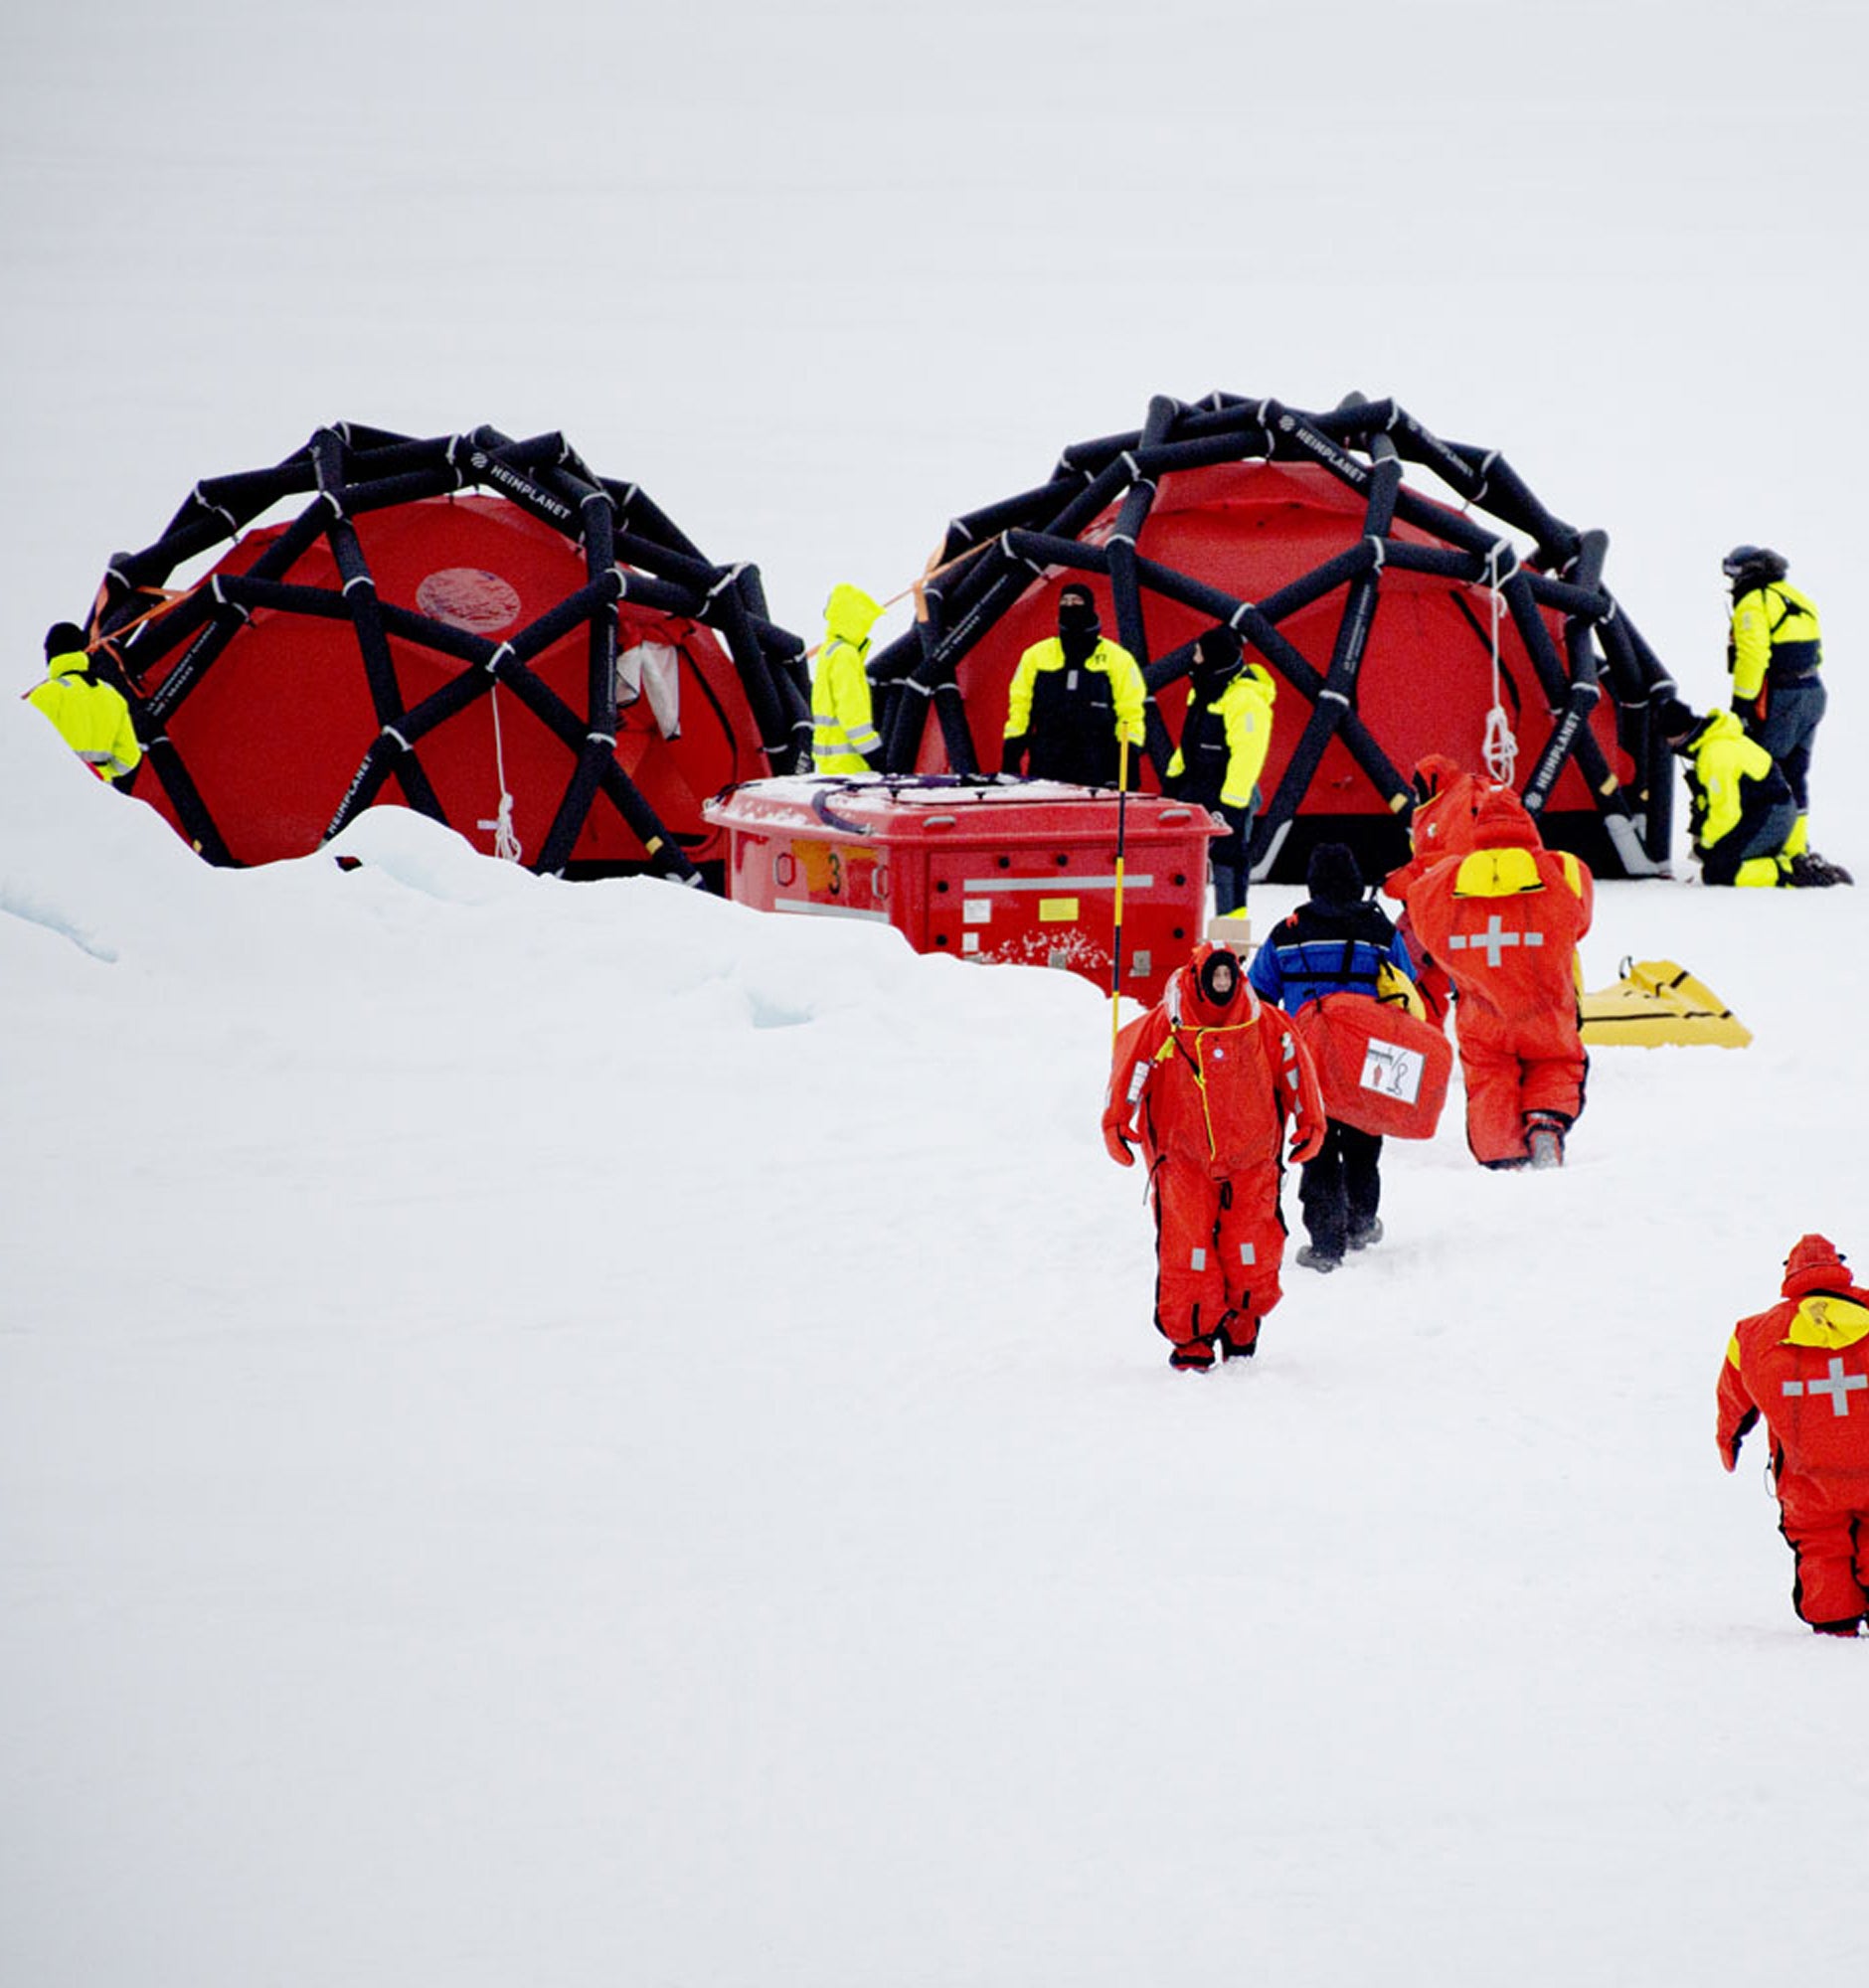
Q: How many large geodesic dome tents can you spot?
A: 2